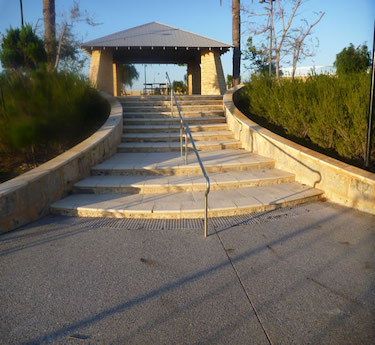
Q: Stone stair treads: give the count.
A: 11